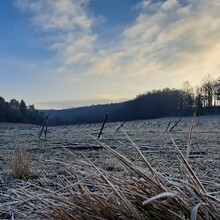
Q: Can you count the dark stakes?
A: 6